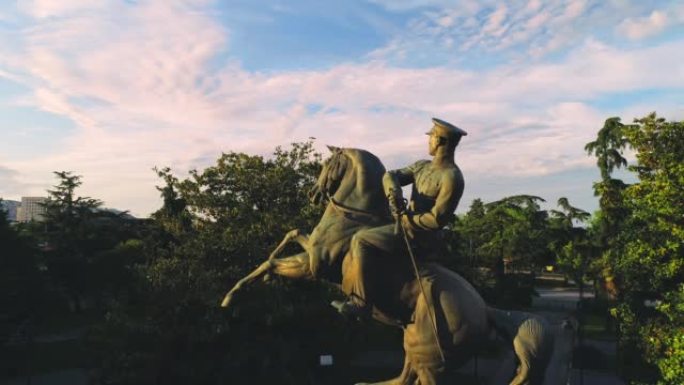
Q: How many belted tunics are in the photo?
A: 1